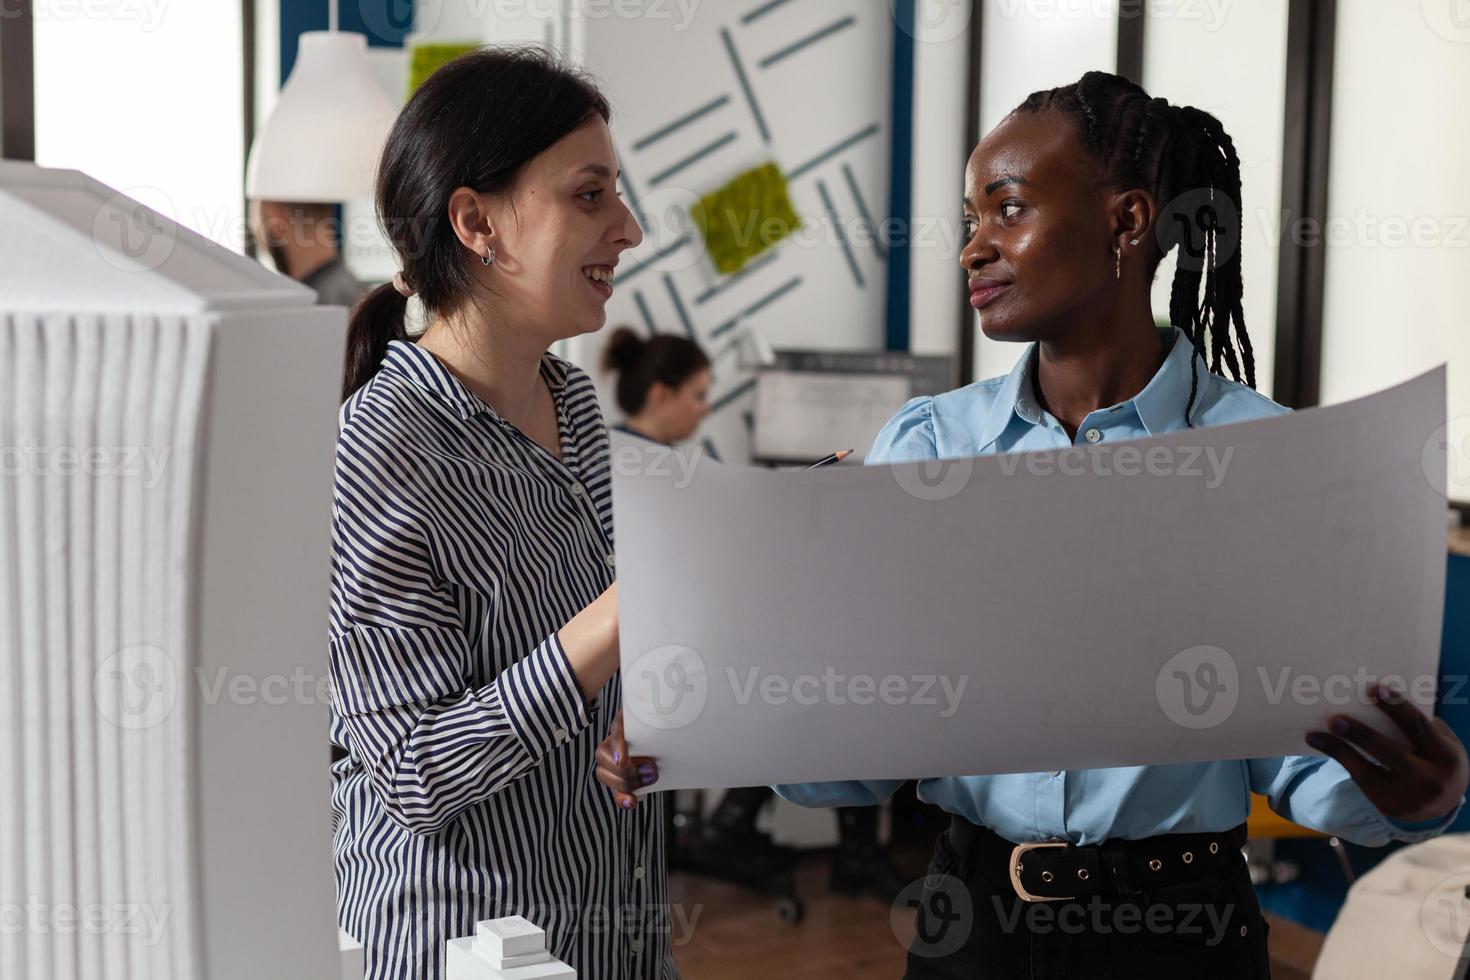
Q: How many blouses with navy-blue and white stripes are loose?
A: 1